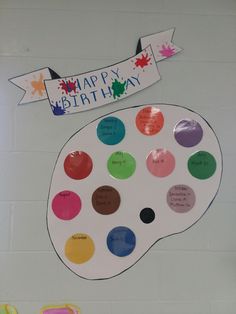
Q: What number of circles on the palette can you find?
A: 13